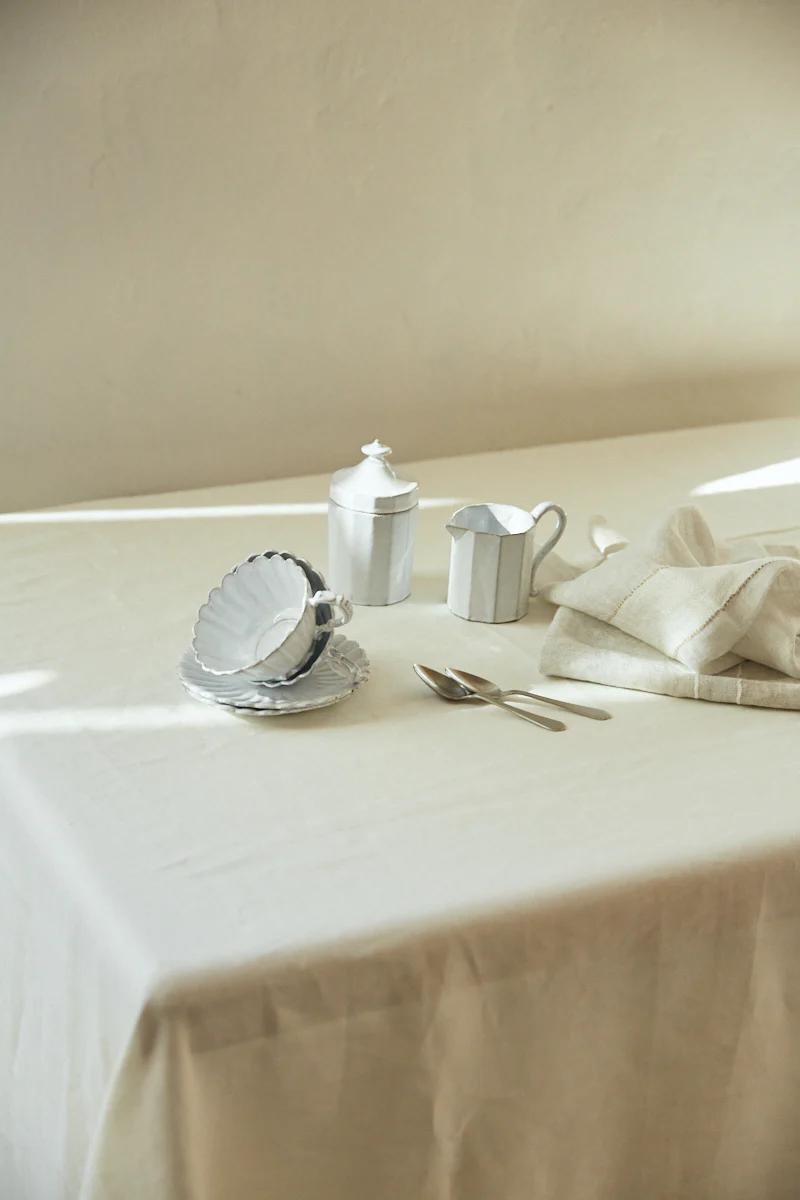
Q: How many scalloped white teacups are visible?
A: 2